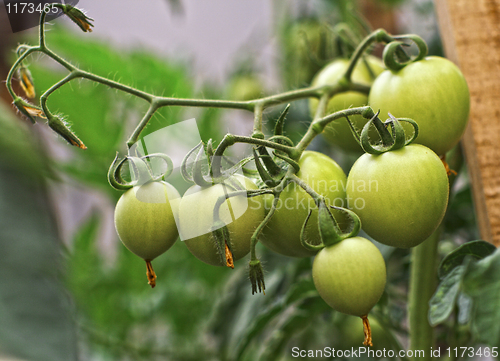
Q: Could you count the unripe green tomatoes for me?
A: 7